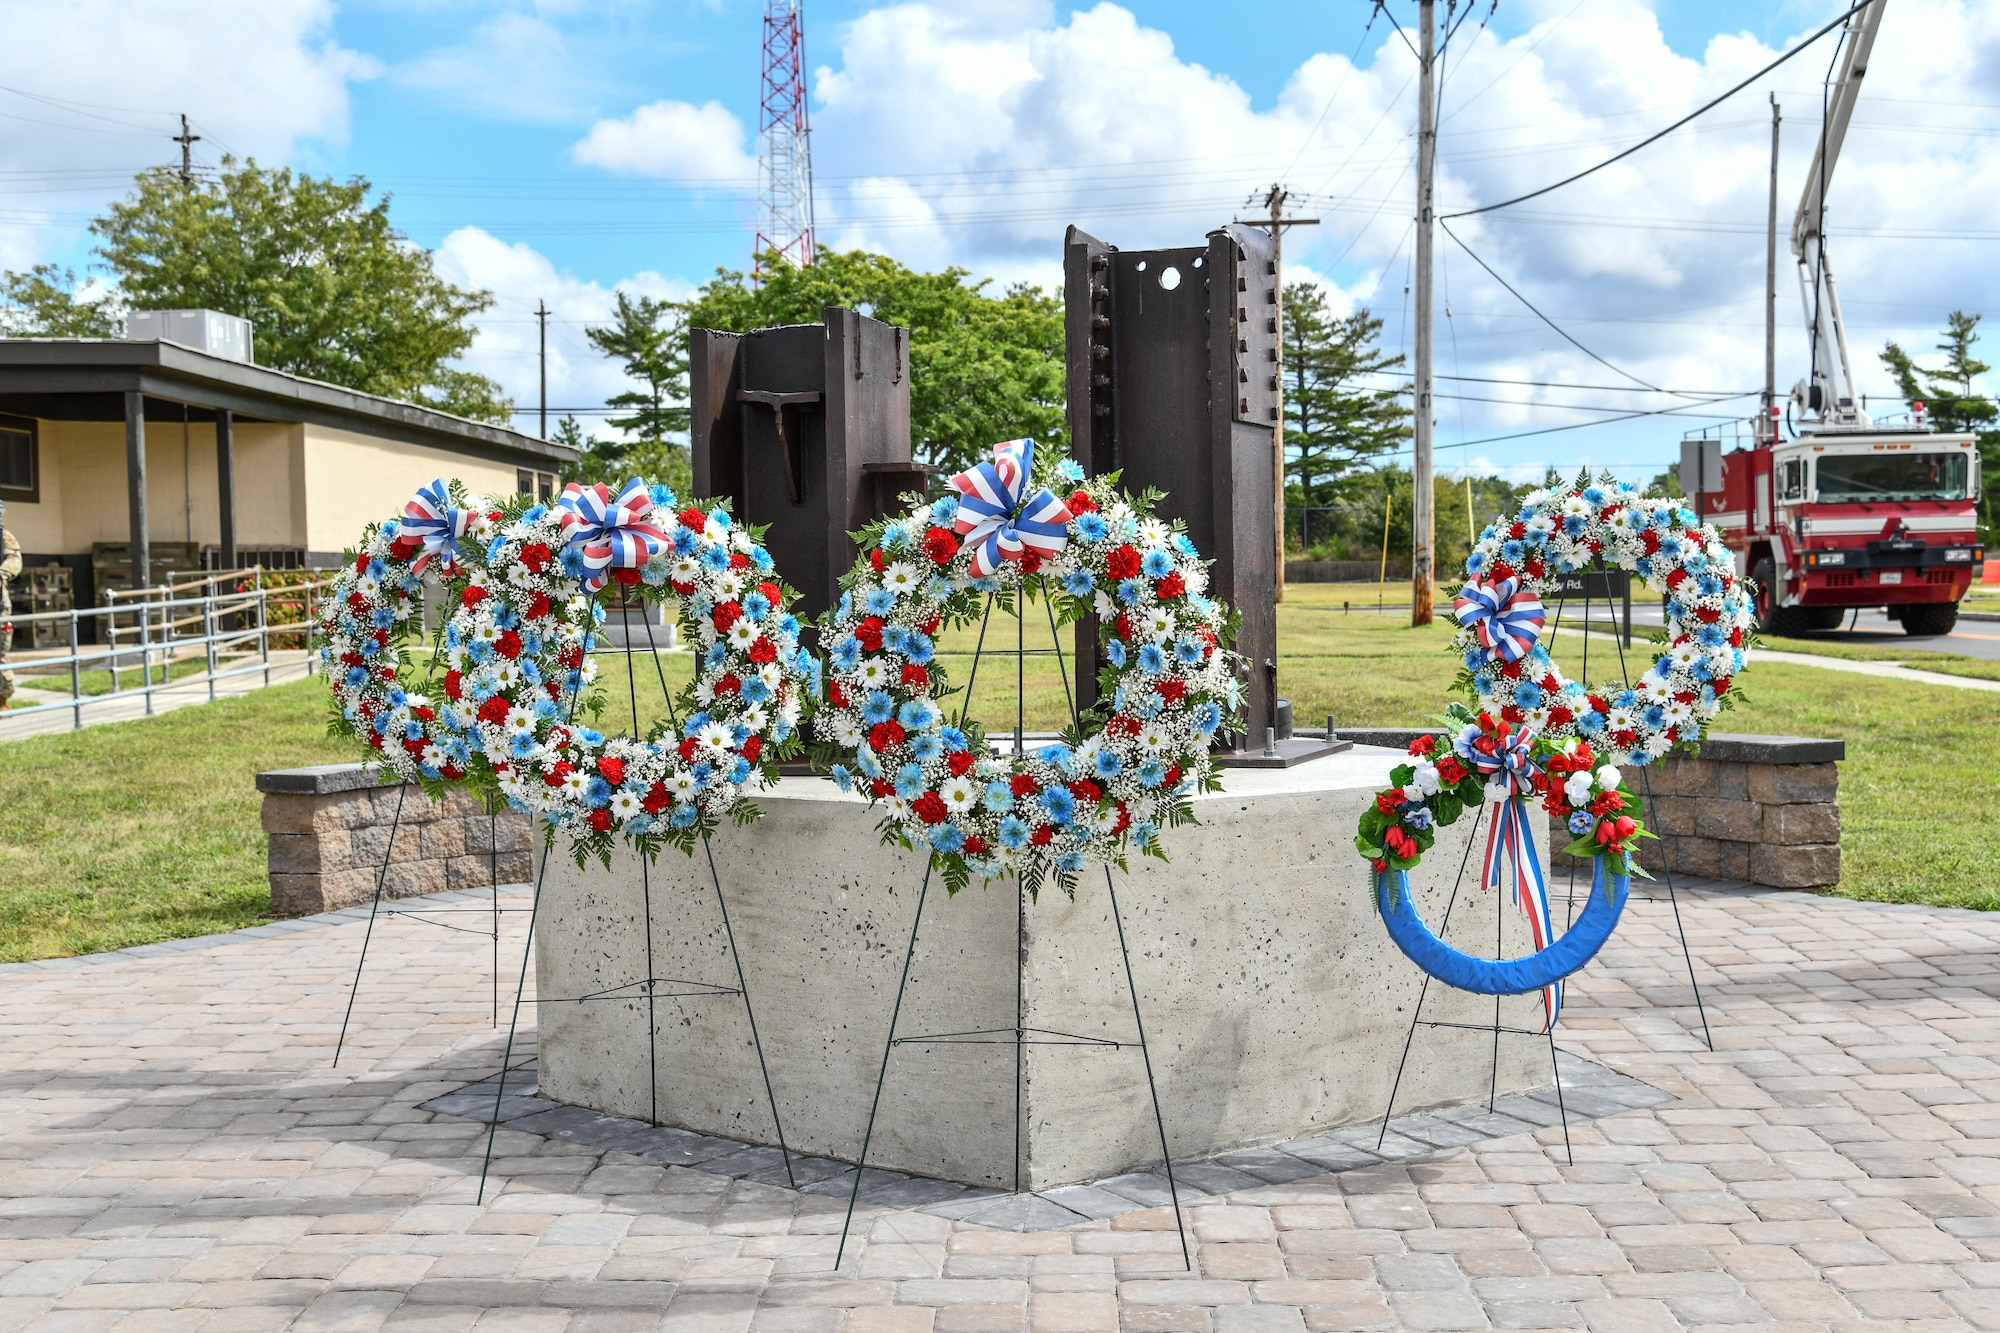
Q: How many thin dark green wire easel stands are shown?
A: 5